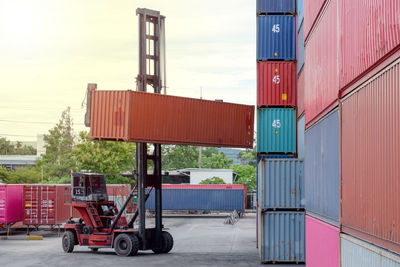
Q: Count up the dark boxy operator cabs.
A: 1